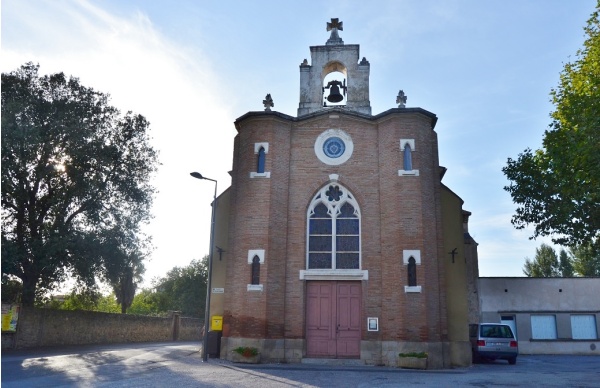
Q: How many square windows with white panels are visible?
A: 2